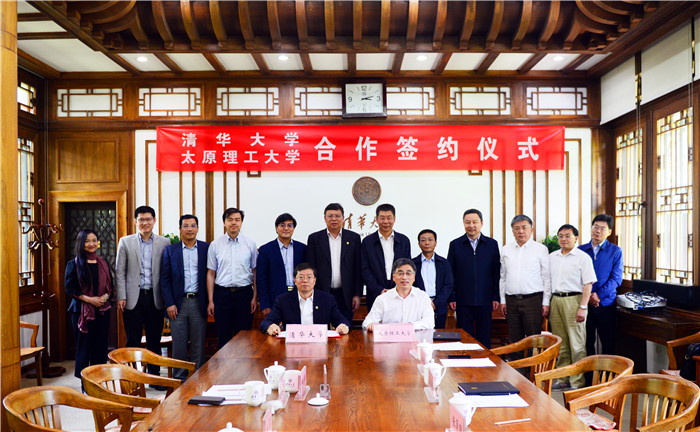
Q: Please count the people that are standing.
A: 12